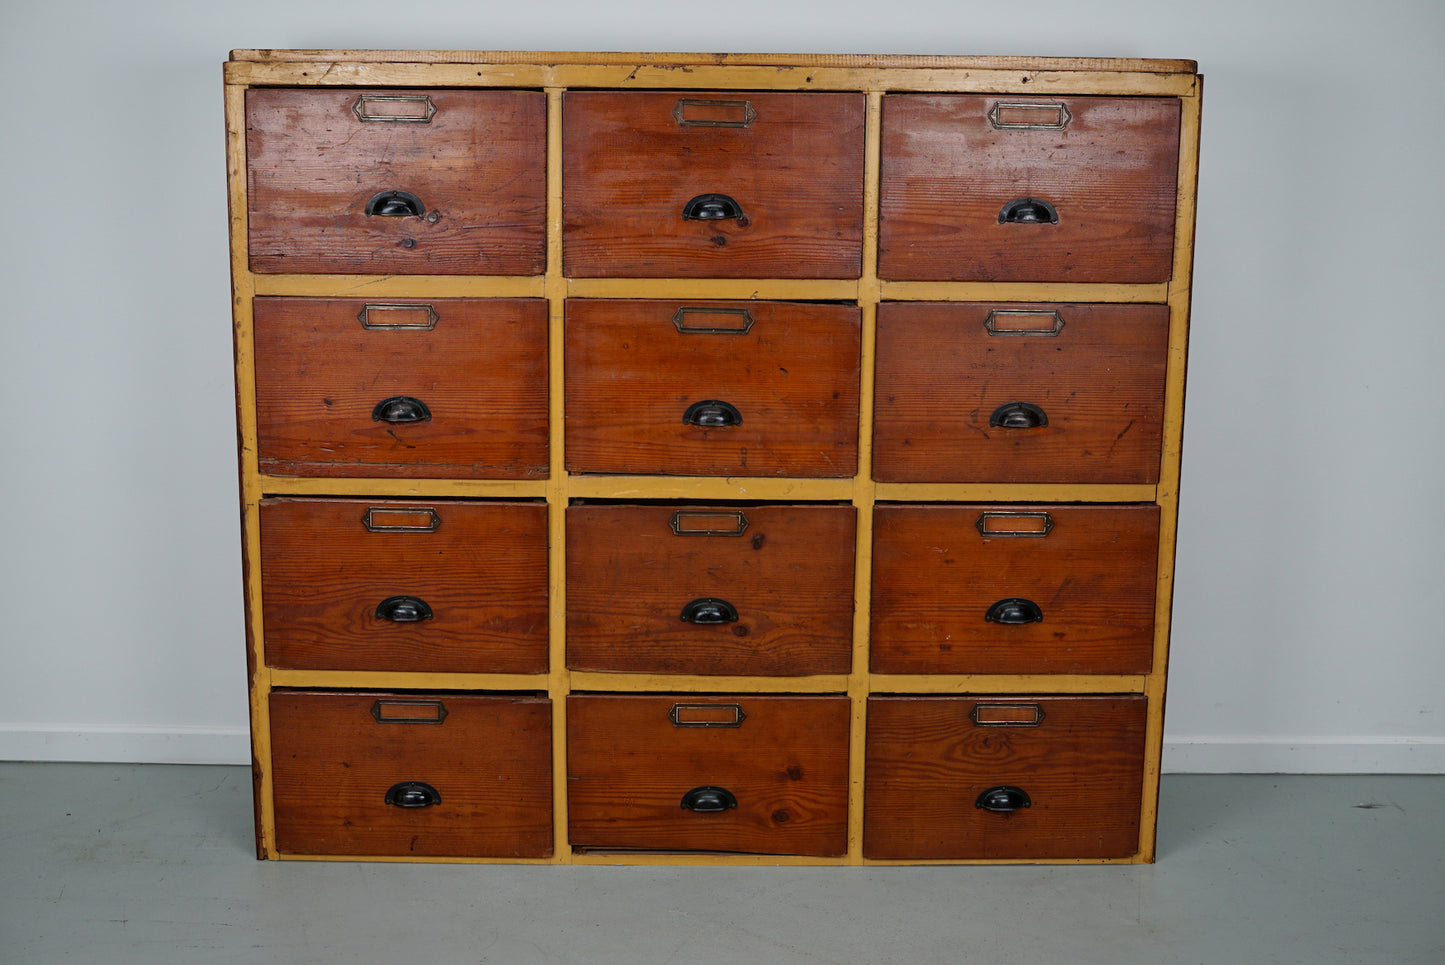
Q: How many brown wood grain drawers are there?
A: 12